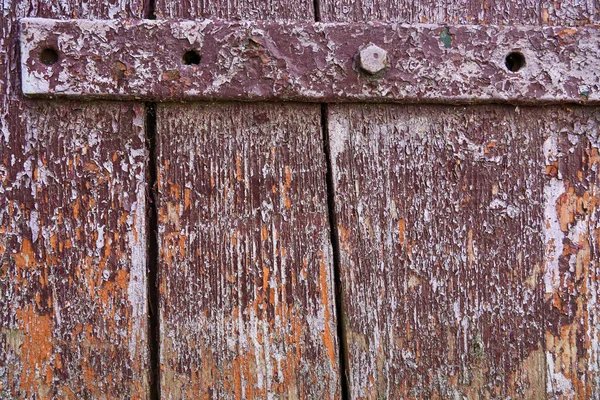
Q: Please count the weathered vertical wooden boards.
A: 3